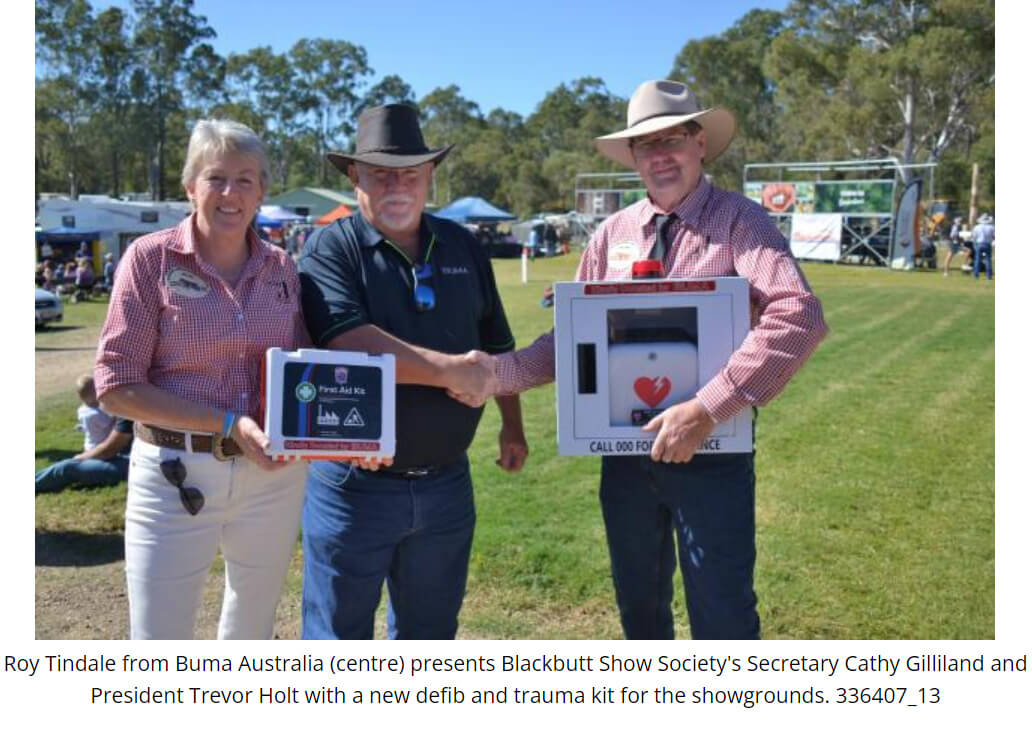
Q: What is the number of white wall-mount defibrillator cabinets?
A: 1